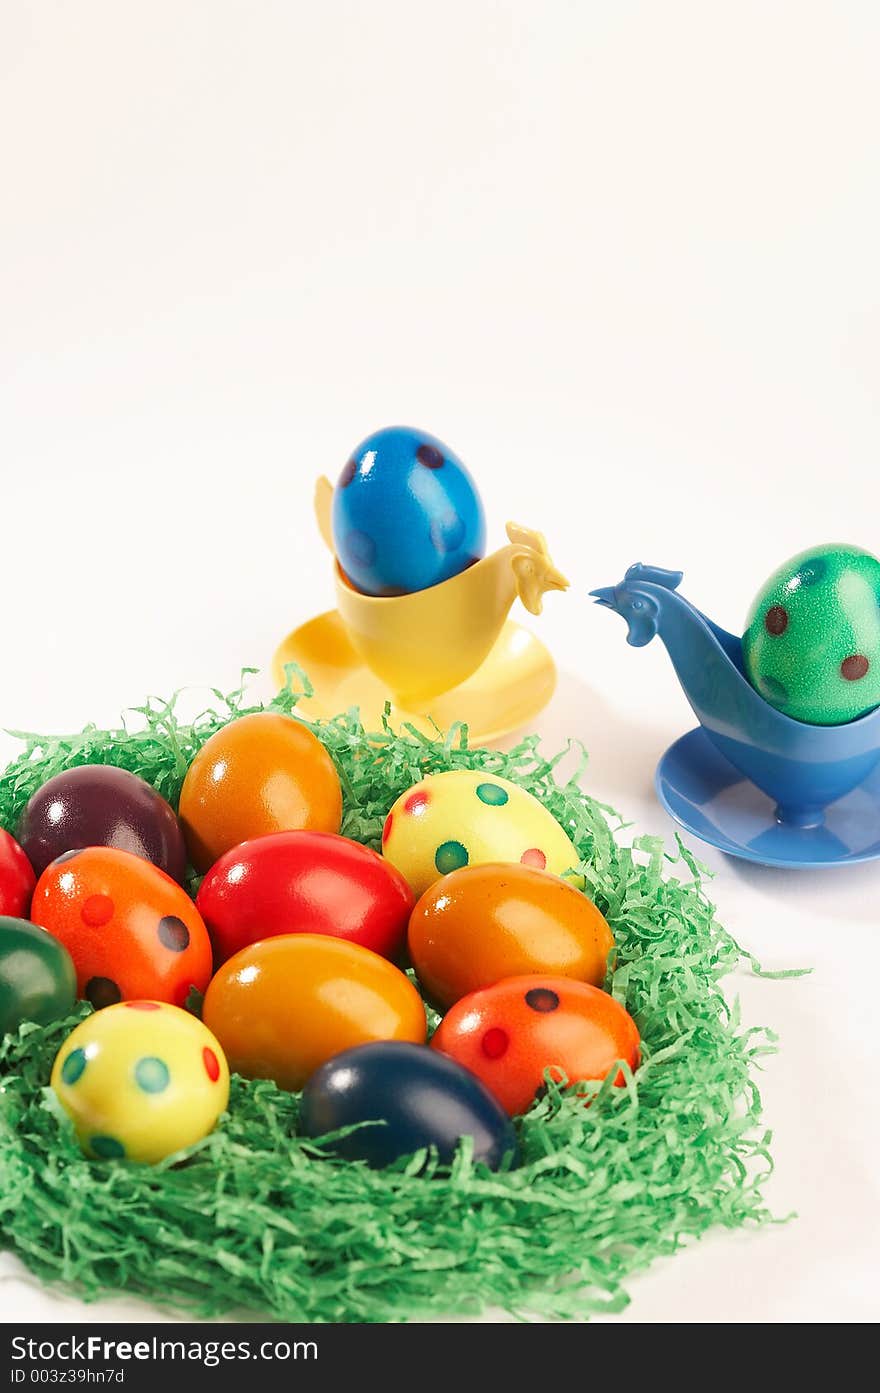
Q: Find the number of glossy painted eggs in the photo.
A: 14